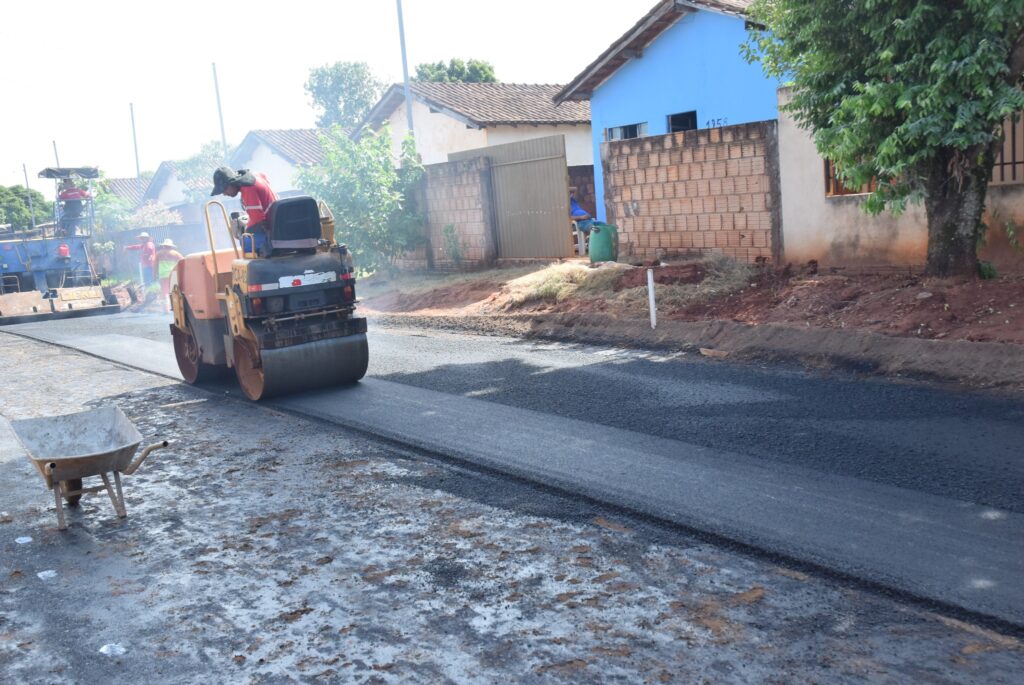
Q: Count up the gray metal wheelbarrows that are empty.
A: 1